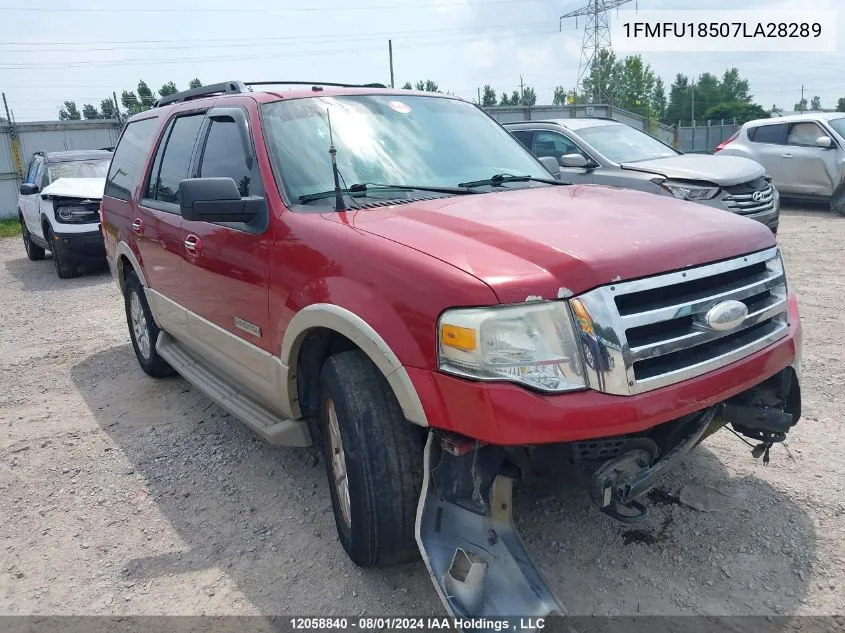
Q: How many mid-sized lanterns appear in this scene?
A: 0